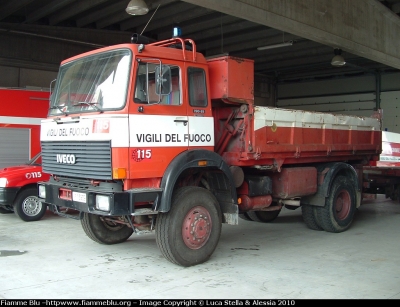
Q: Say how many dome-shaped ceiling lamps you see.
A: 2